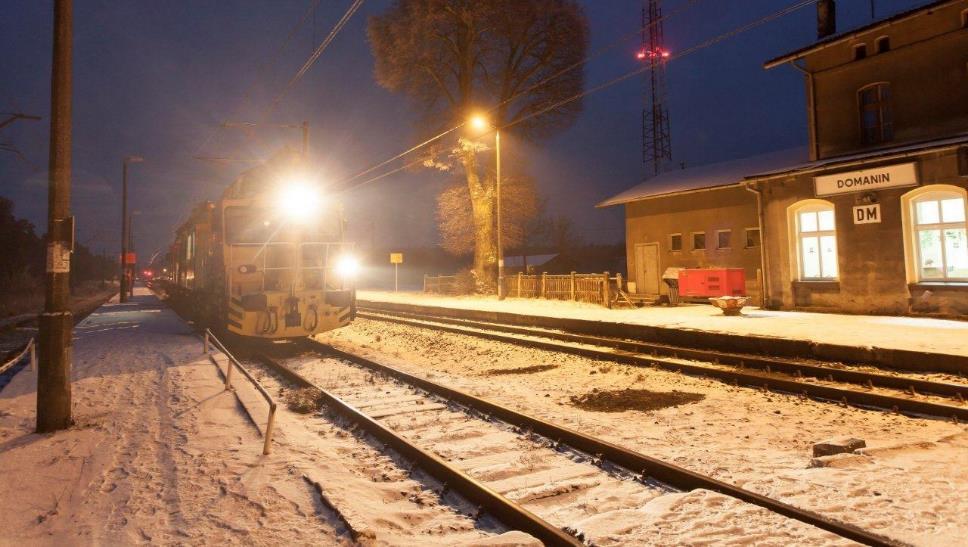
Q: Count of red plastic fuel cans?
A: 0